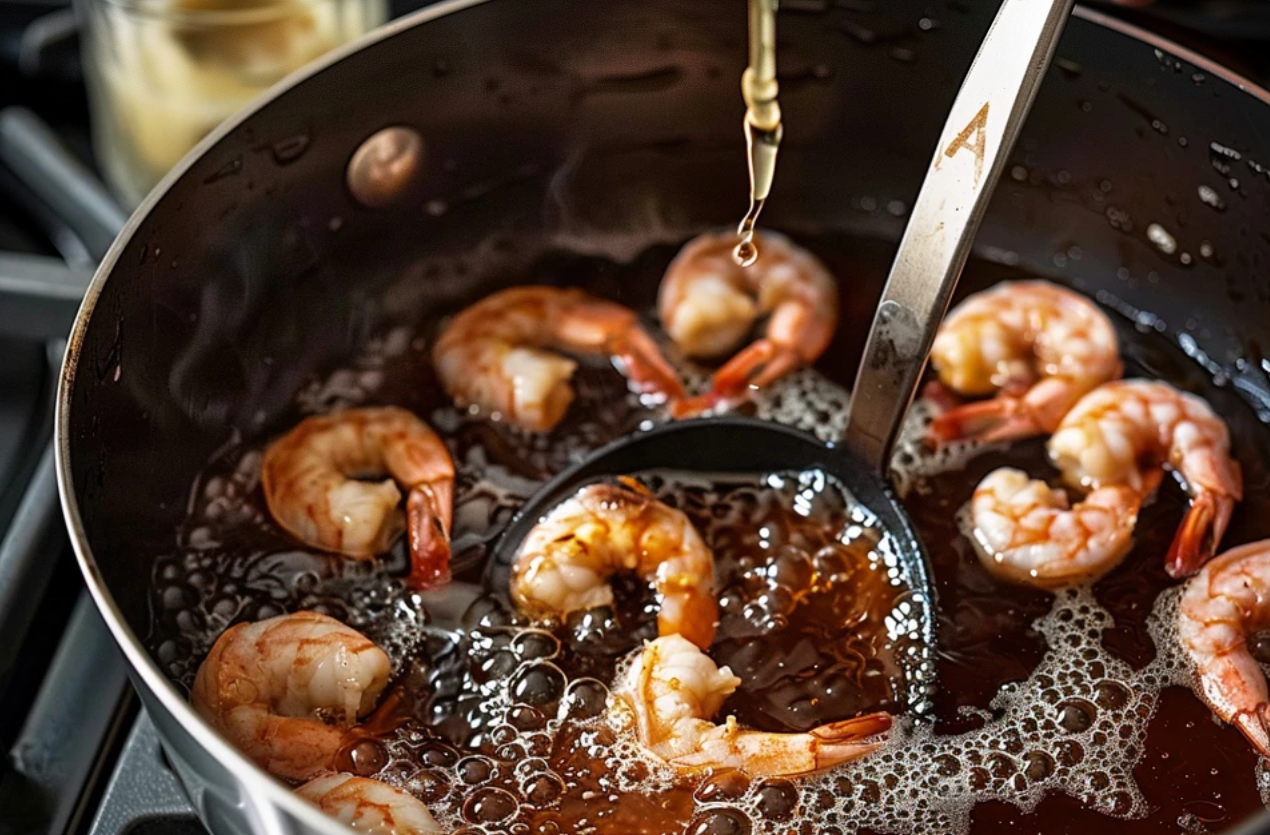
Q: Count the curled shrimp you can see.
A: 11